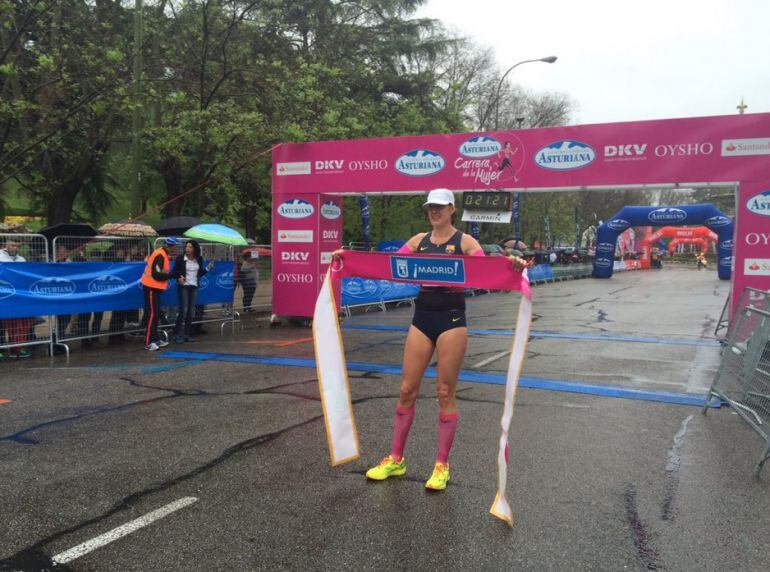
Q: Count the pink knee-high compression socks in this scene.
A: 2